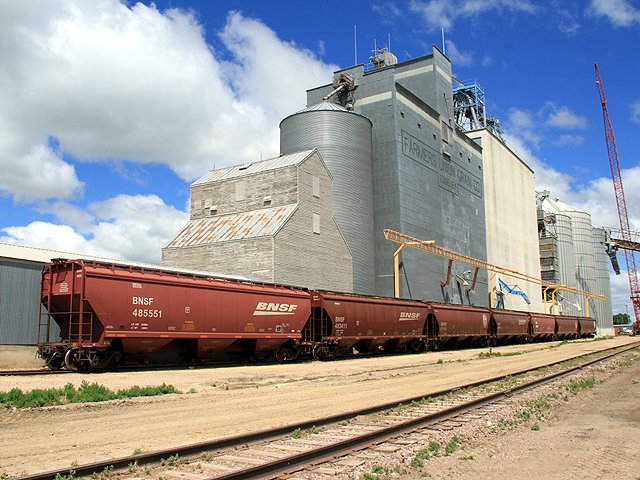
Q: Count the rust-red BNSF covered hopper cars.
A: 7